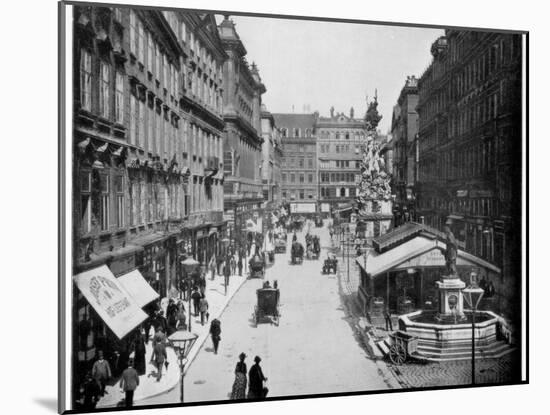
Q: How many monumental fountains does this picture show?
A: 1